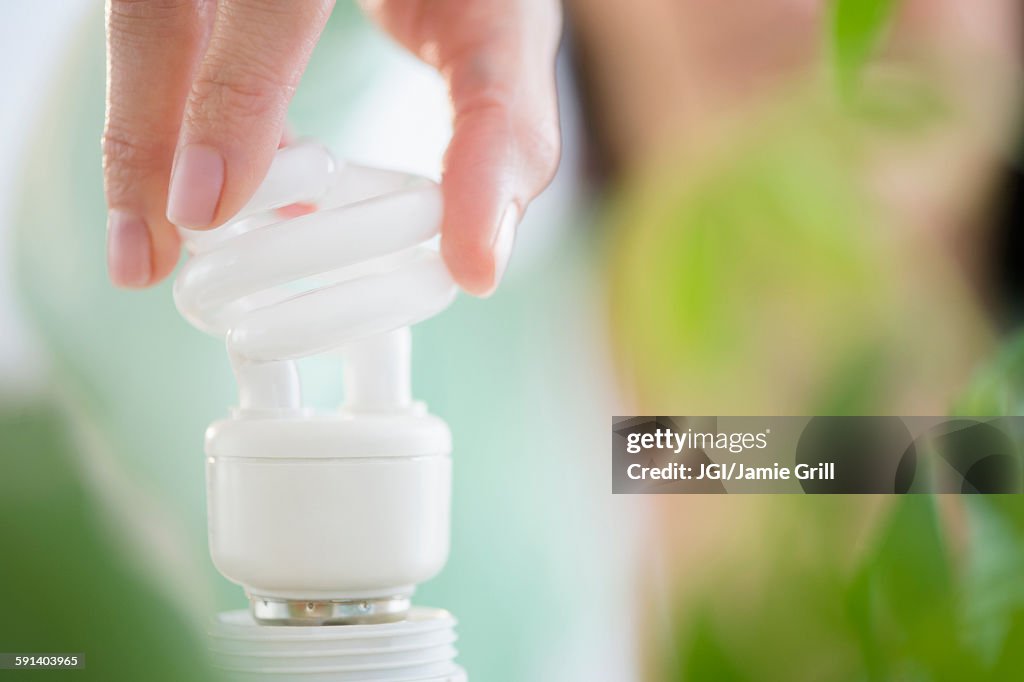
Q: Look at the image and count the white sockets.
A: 1